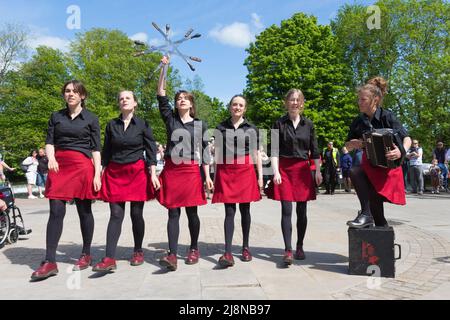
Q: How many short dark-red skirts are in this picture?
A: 6